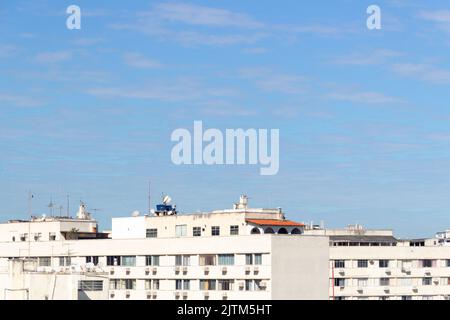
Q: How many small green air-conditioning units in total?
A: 0